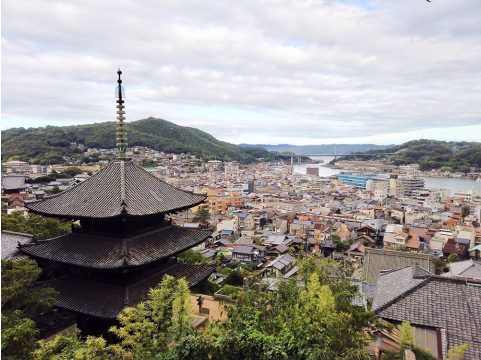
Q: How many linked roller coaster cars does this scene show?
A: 0